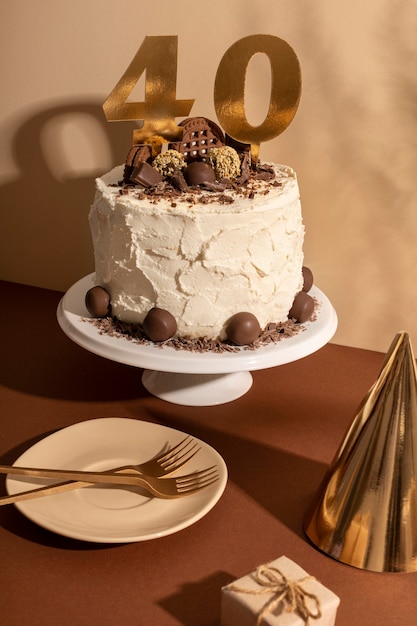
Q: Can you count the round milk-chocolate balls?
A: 6